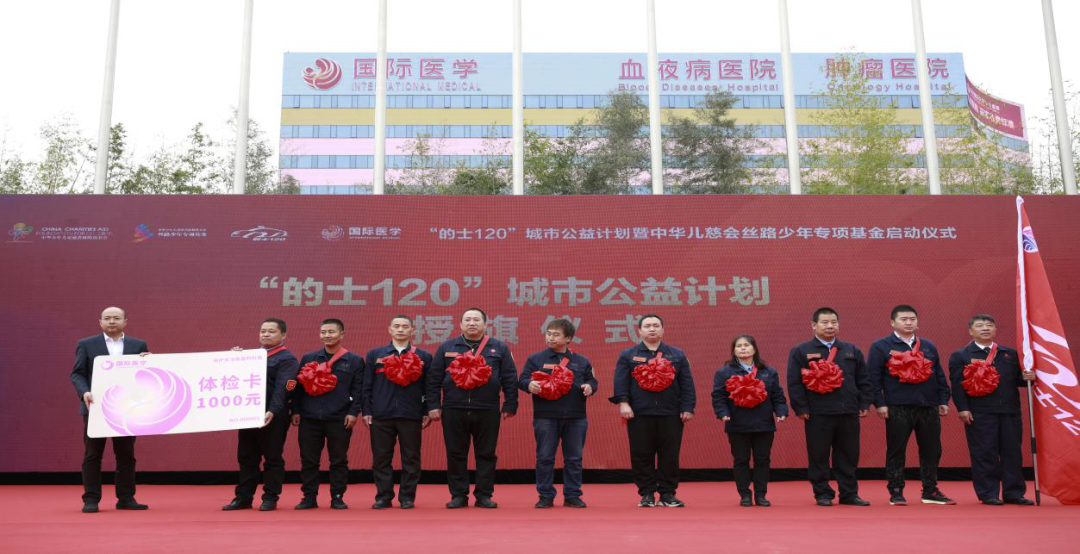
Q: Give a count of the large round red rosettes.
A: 9